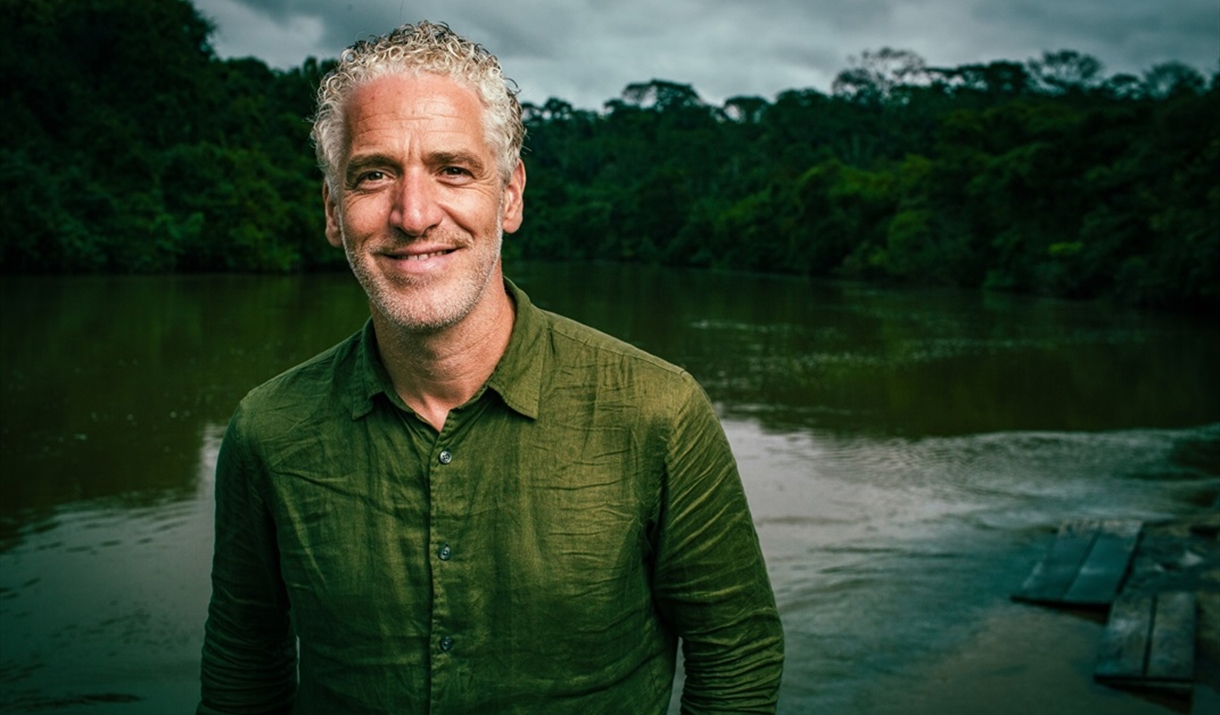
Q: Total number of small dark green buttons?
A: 3